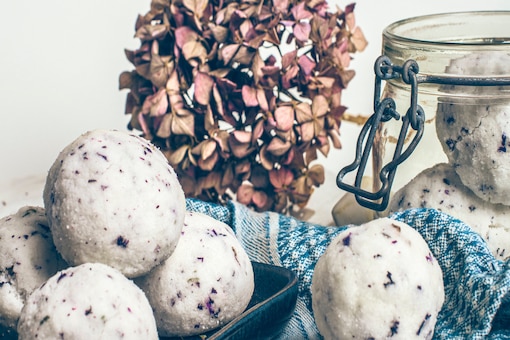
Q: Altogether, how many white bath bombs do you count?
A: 7